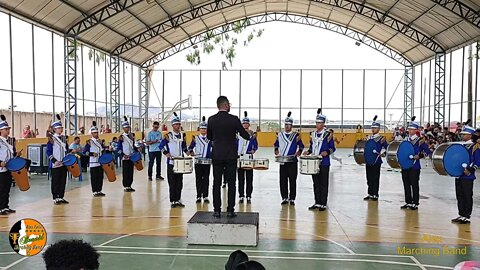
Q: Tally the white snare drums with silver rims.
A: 2